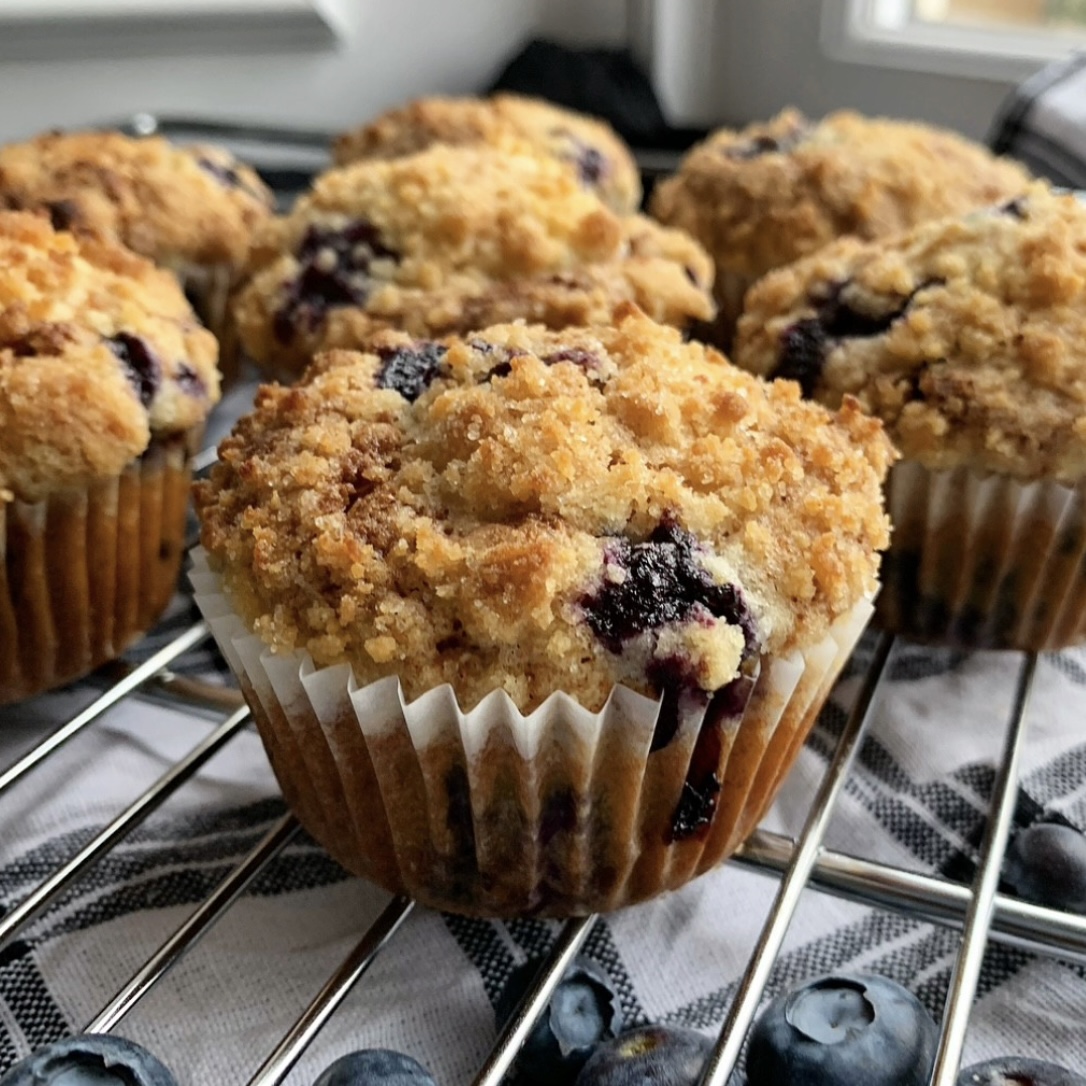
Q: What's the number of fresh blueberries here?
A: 7